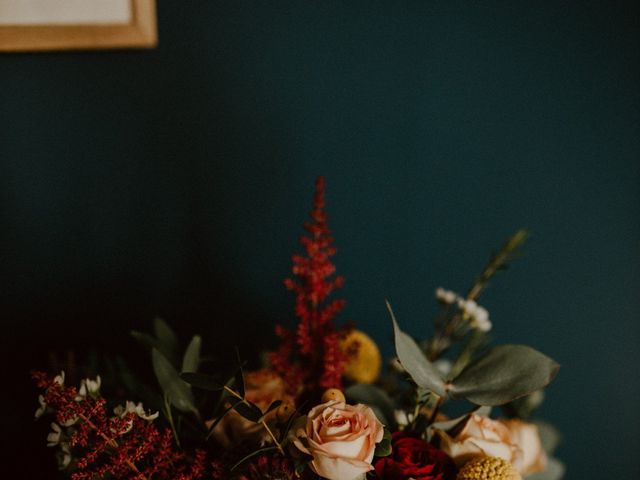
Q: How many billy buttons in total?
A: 2